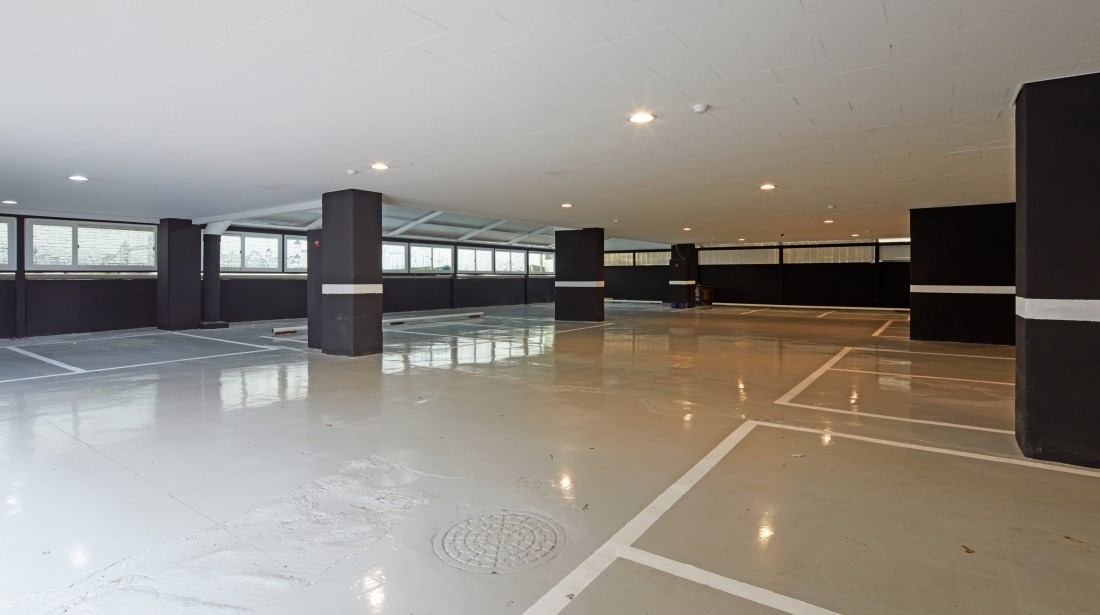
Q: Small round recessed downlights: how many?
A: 10